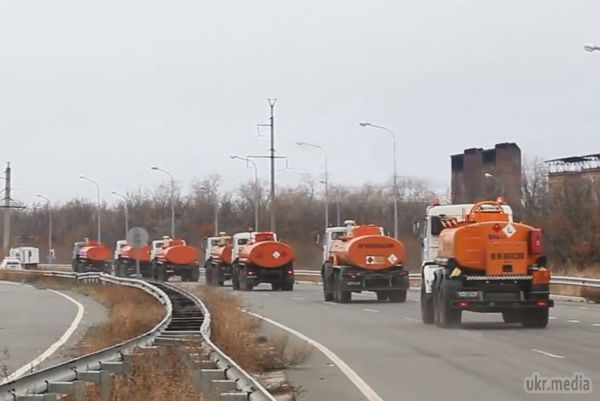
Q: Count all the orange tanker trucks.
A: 7